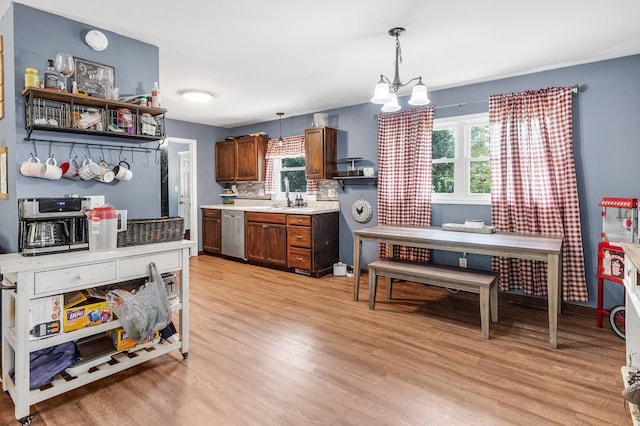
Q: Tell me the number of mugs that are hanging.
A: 6